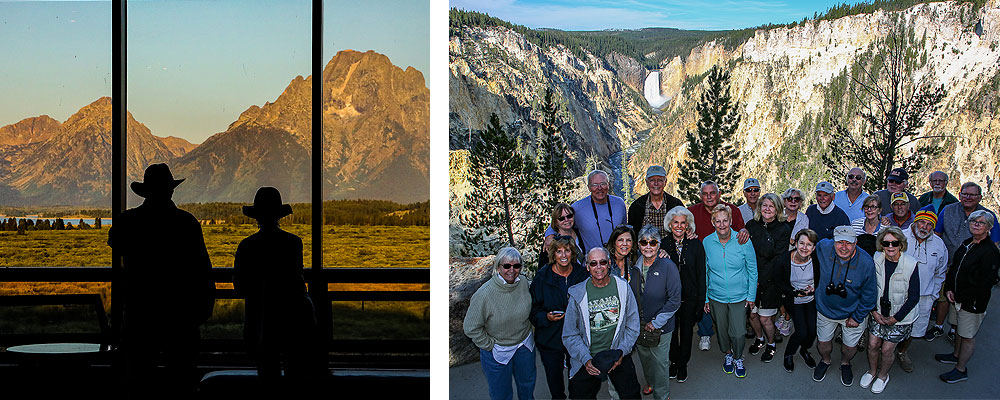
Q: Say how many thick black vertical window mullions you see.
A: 2